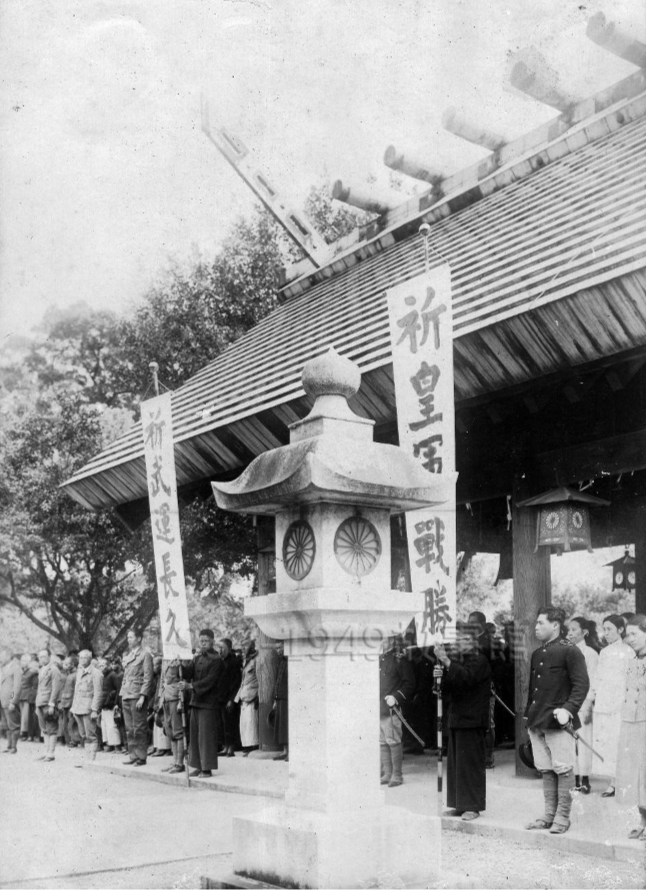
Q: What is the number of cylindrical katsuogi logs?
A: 5